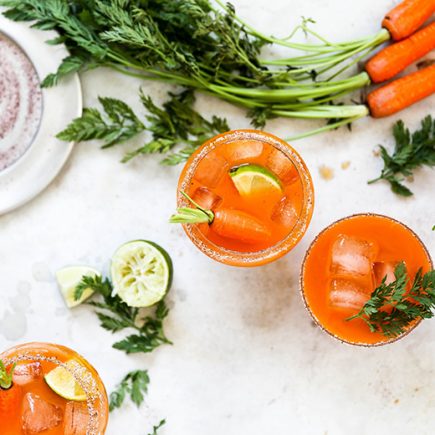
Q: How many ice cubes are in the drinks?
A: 11